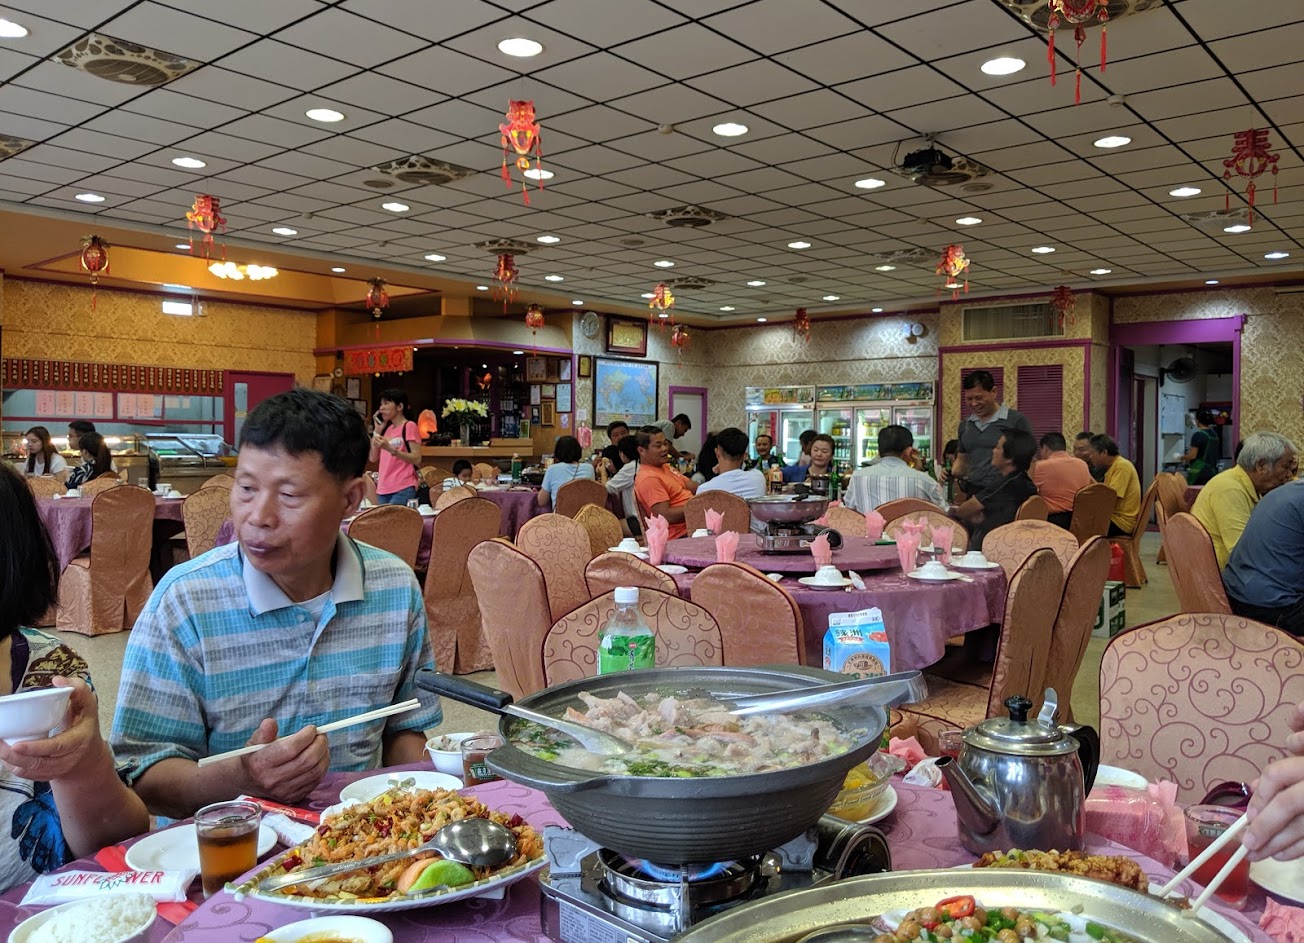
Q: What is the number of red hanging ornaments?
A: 13